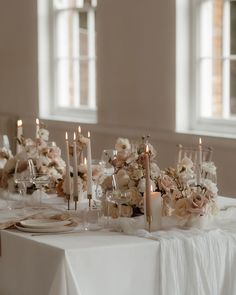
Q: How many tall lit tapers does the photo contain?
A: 8